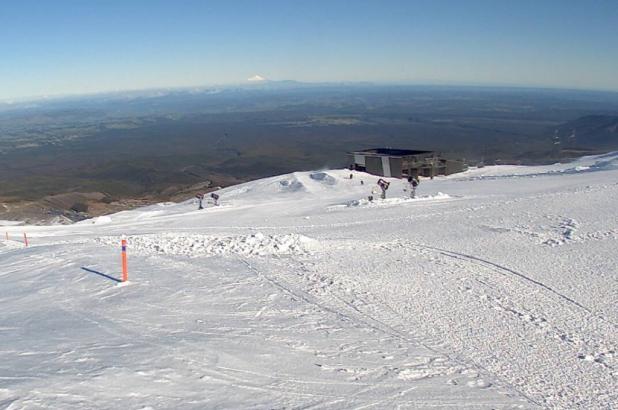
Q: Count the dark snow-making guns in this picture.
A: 4